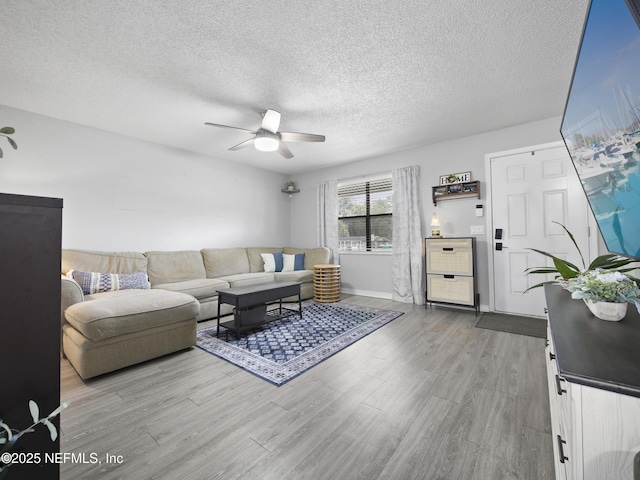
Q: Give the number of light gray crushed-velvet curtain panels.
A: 2